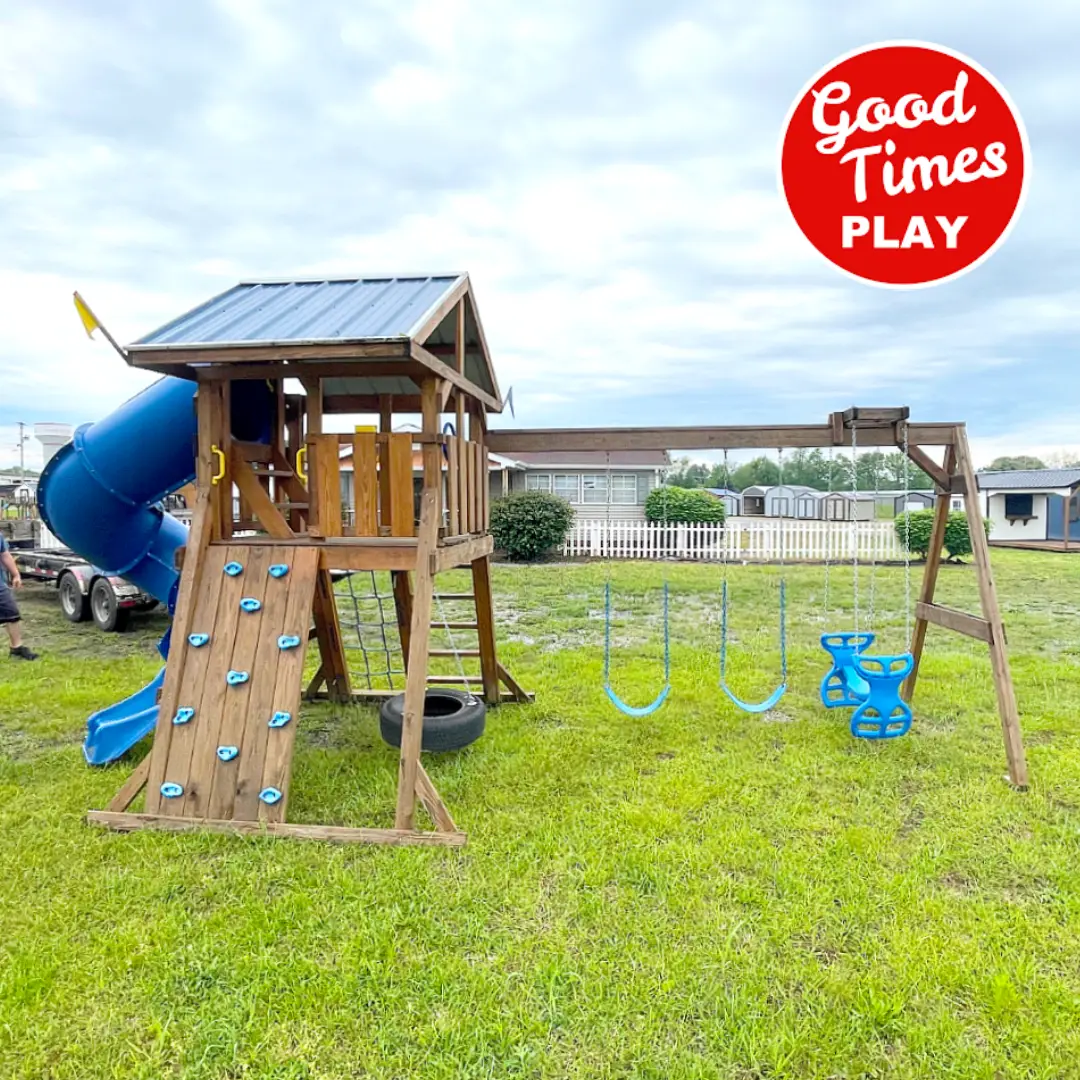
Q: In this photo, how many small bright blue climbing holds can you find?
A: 11